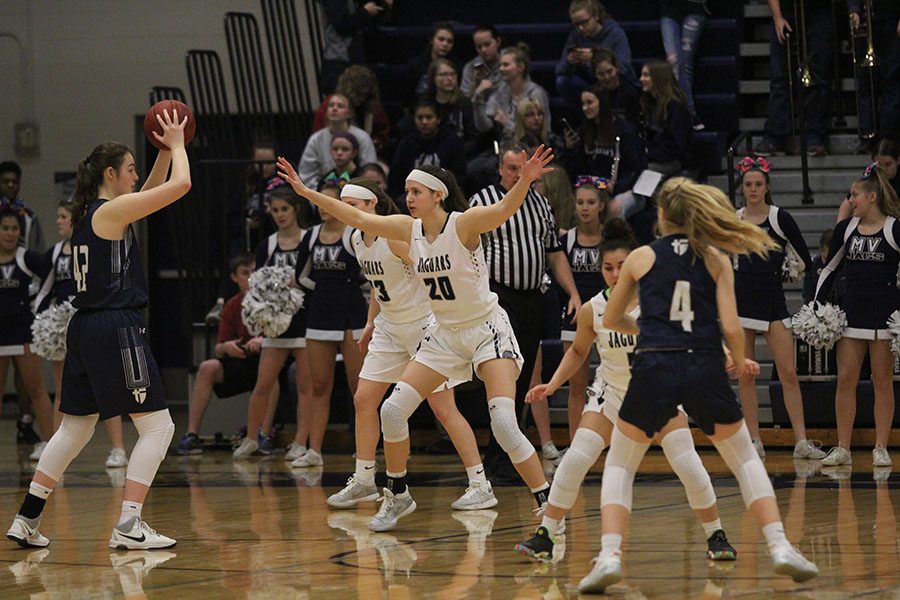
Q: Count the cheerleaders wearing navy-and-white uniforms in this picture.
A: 7